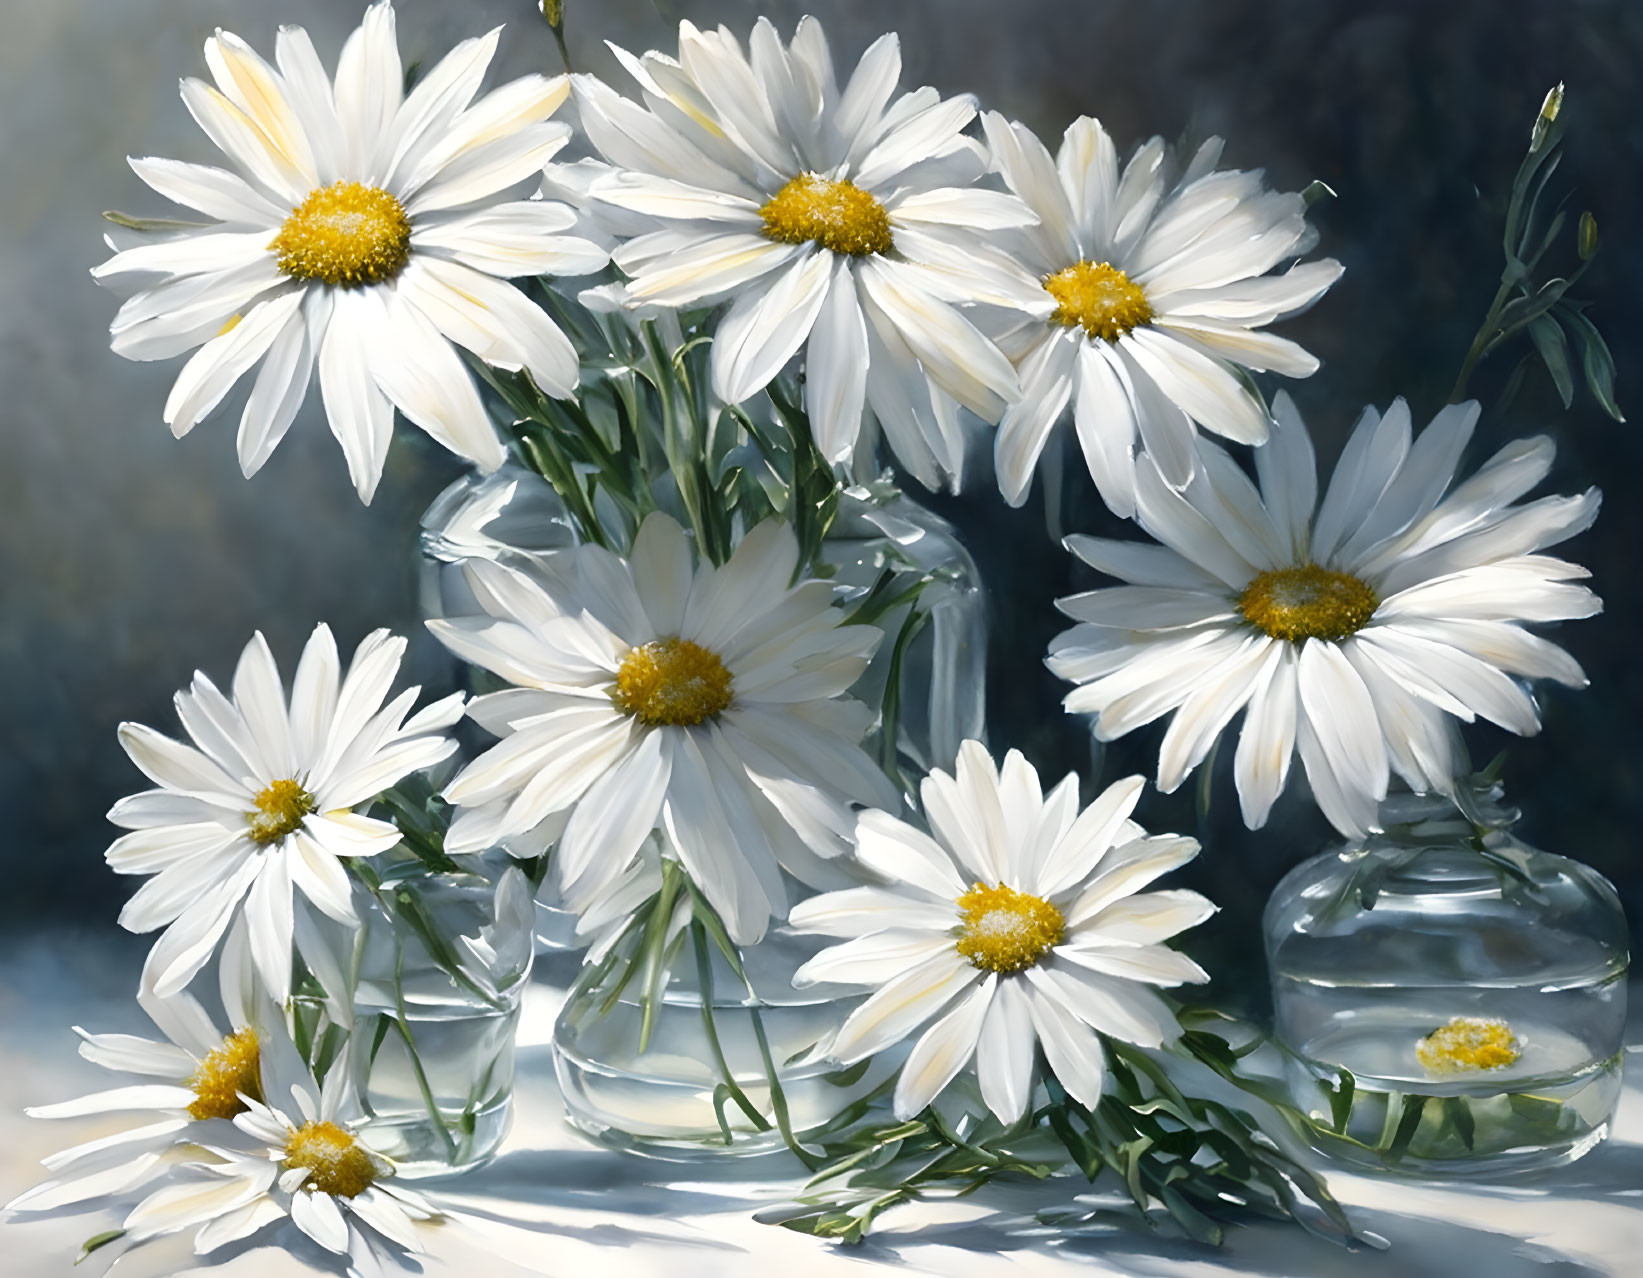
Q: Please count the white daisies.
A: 9